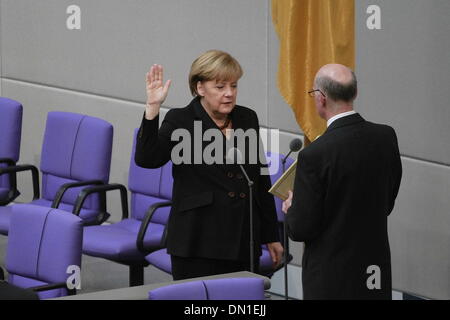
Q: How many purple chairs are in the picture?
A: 6